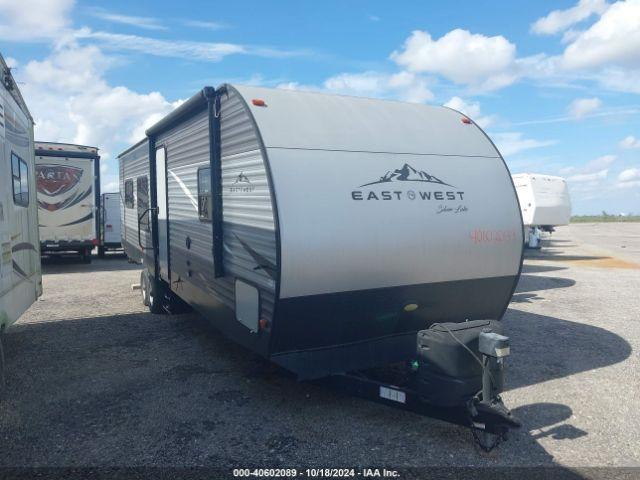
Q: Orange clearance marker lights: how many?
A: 3